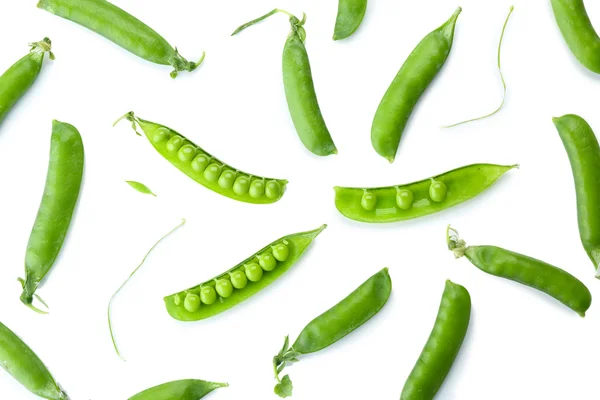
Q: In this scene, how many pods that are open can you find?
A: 3